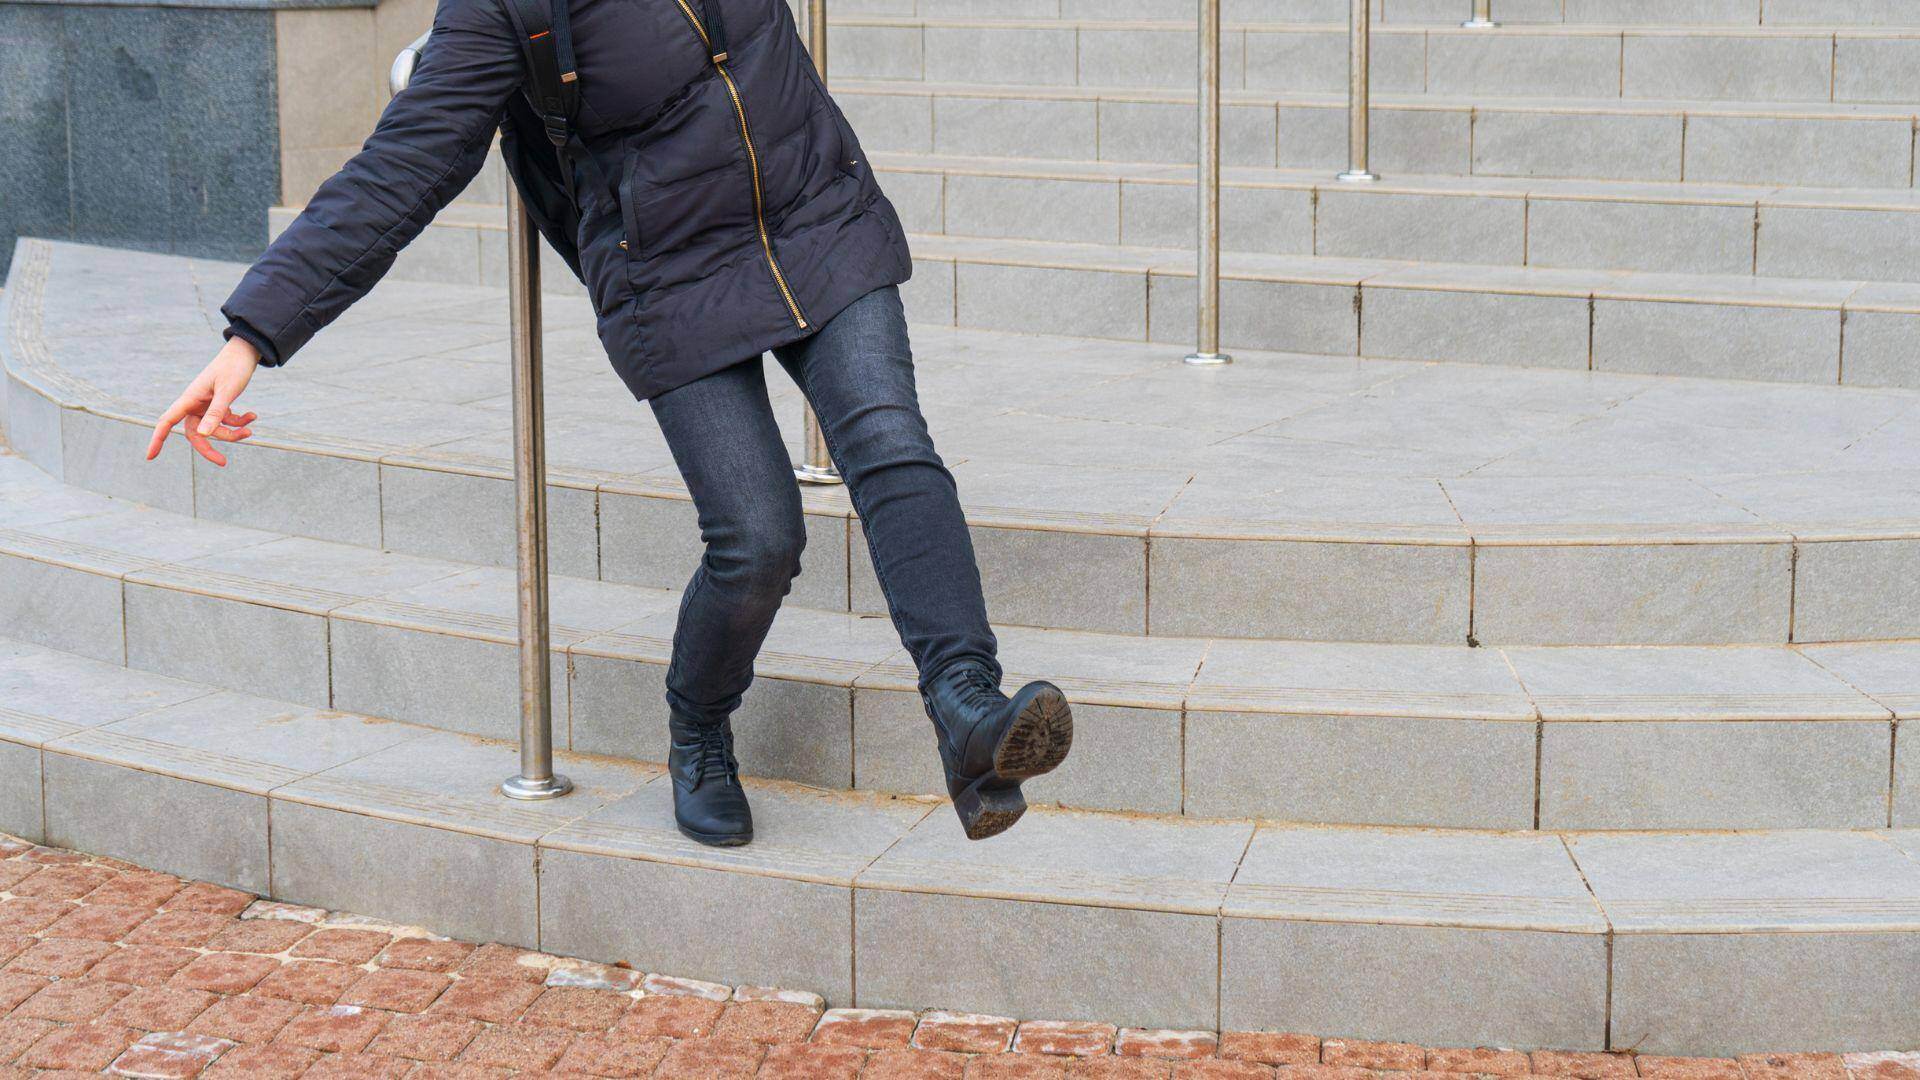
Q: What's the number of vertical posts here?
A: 5